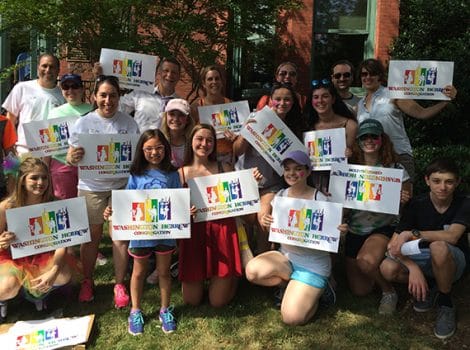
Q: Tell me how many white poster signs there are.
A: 13